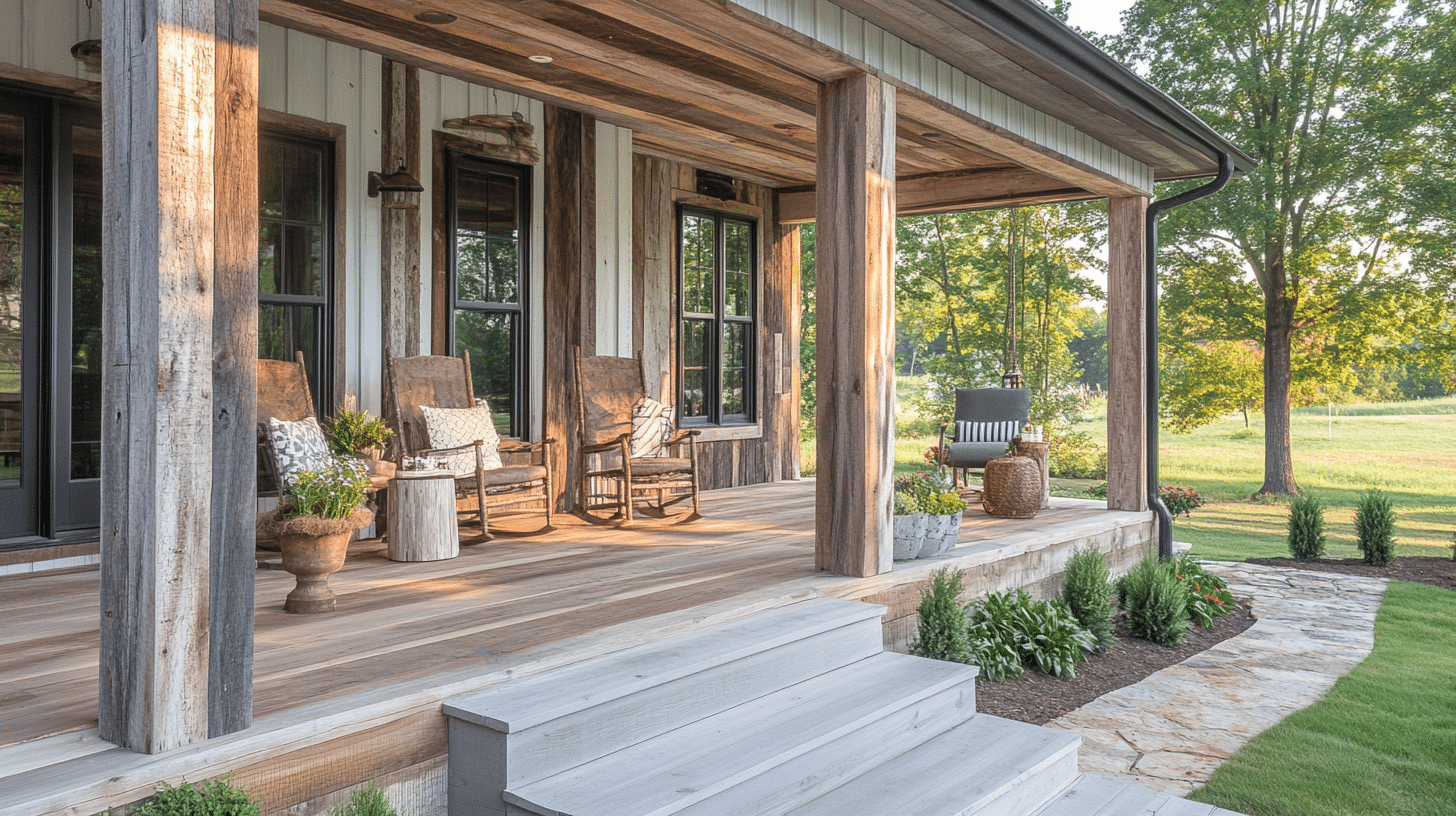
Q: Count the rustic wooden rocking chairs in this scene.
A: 3